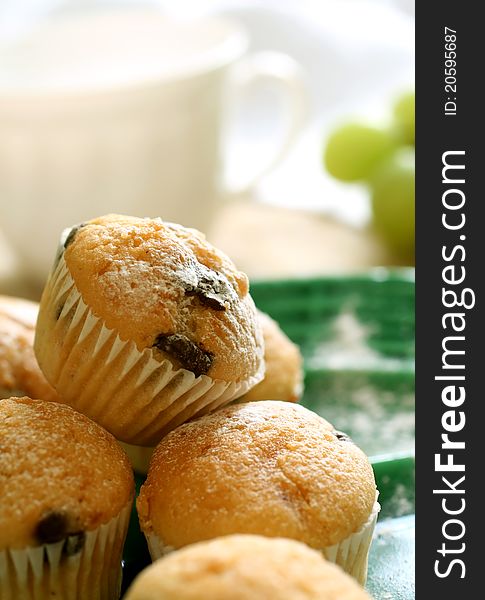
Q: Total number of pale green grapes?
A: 3